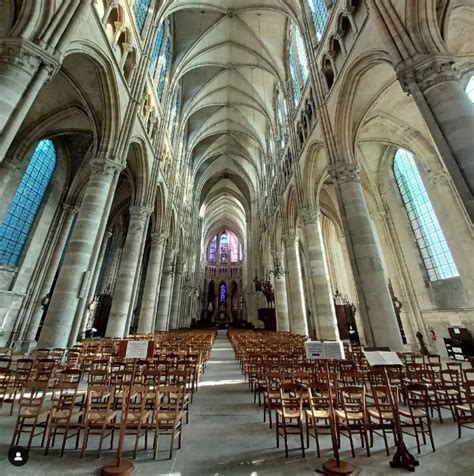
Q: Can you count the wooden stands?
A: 3